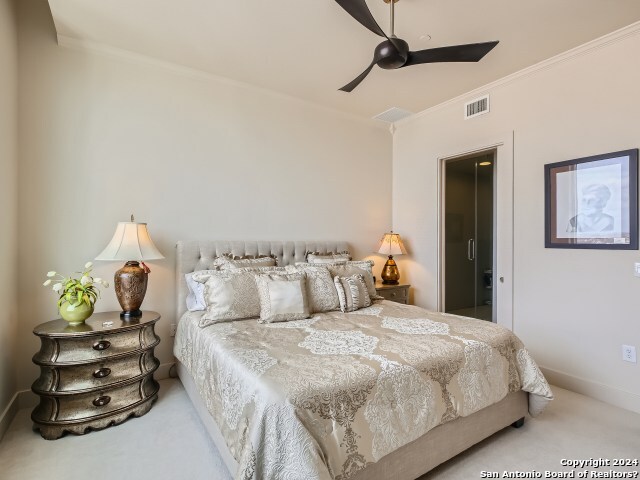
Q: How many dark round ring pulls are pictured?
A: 3